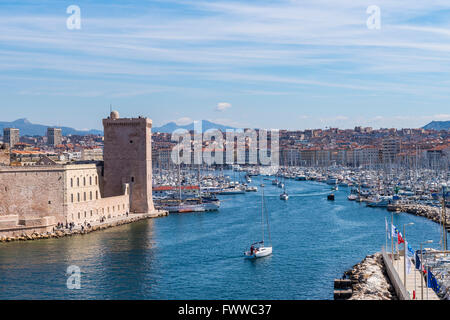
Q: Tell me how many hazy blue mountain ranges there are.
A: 3